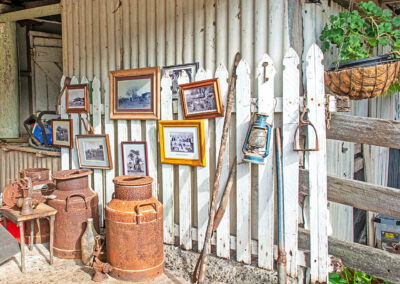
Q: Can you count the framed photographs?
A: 8